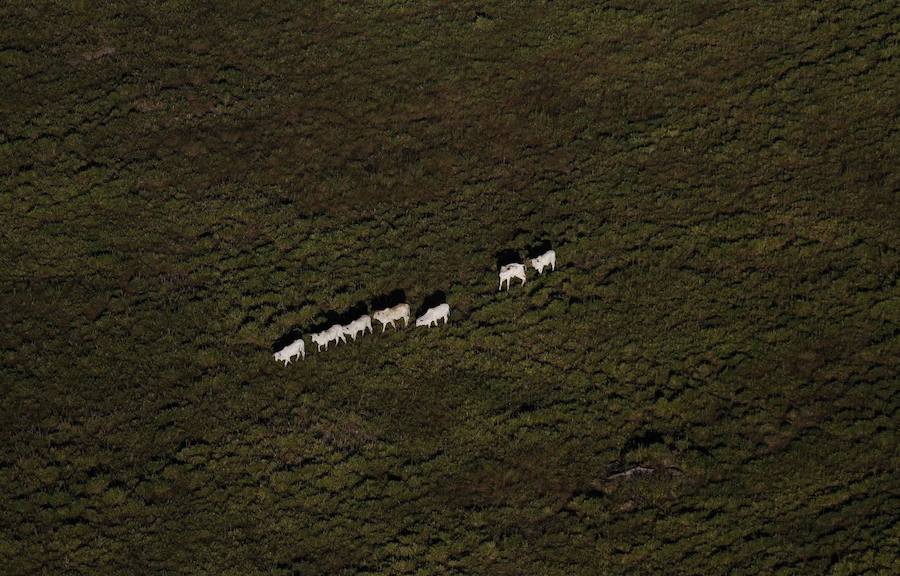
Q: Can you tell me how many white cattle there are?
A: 7